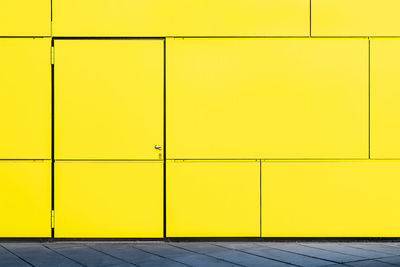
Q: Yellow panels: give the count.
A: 11